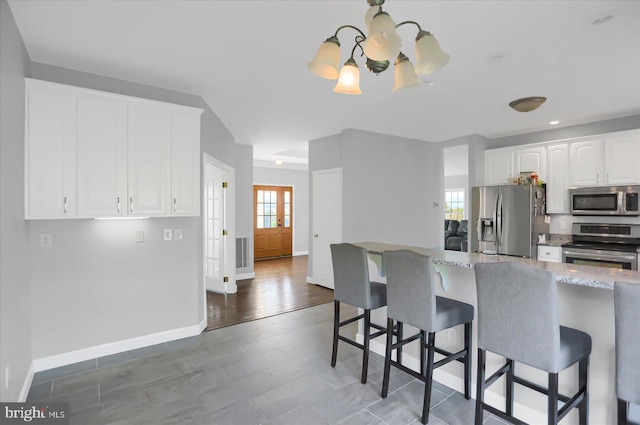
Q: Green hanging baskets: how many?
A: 0